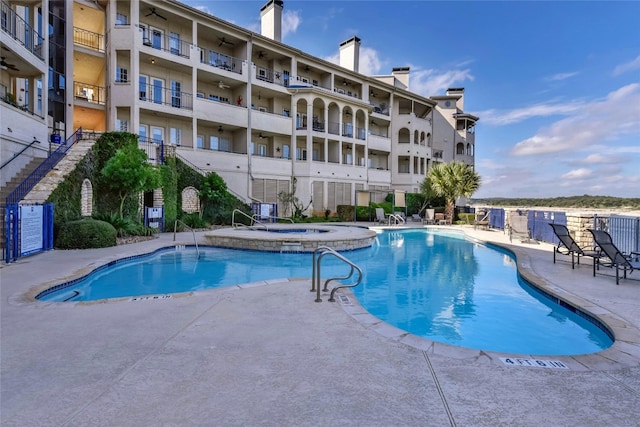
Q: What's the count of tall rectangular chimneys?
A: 4